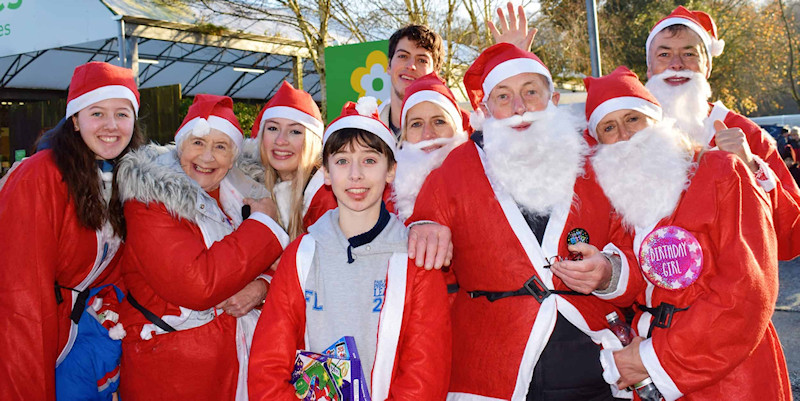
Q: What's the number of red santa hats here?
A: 8